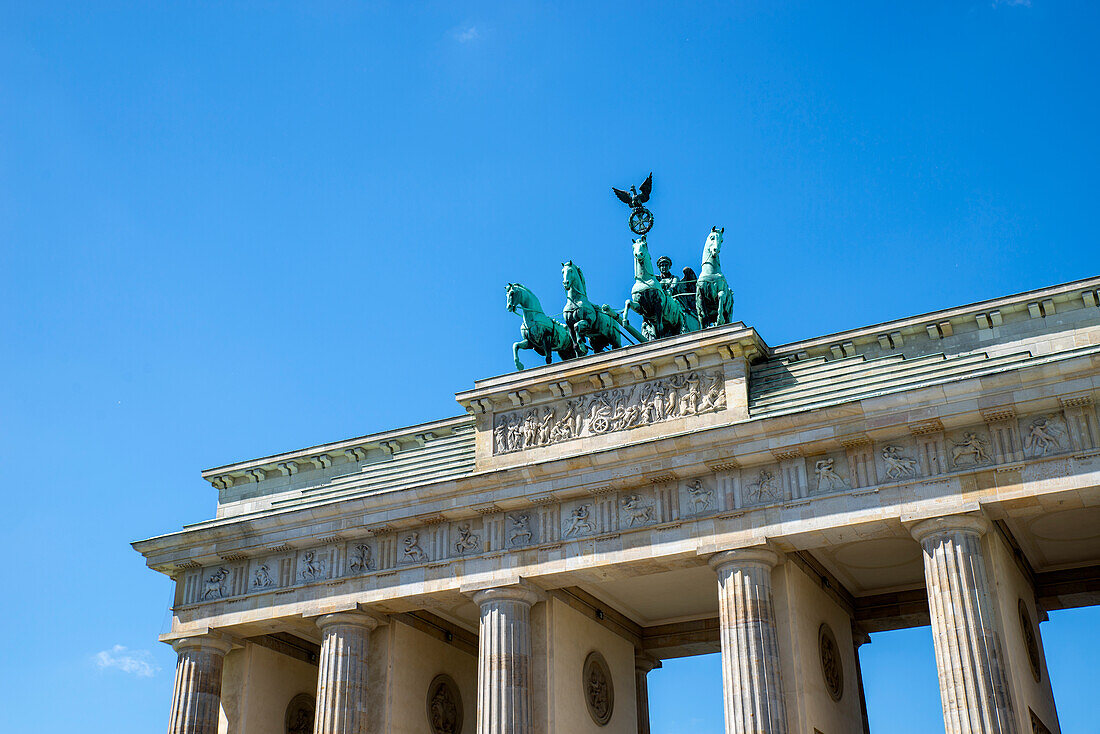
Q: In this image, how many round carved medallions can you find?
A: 5